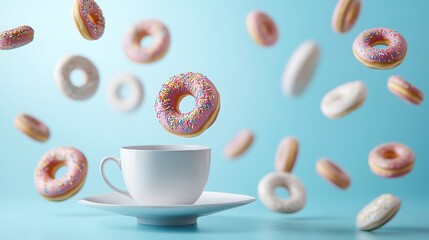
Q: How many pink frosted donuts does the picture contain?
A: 14